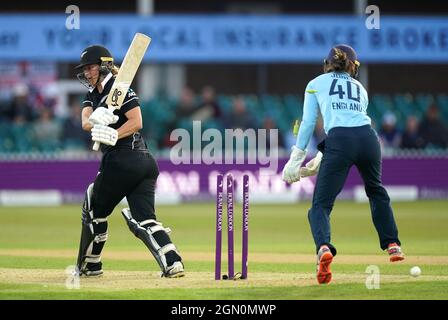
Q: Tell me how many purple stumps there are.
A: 3